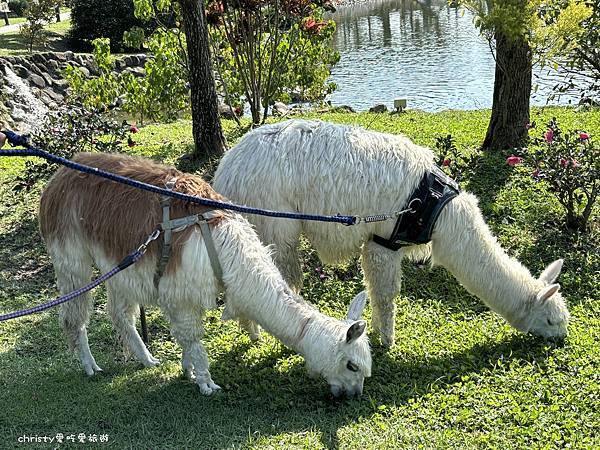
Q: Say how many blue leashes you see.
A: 2